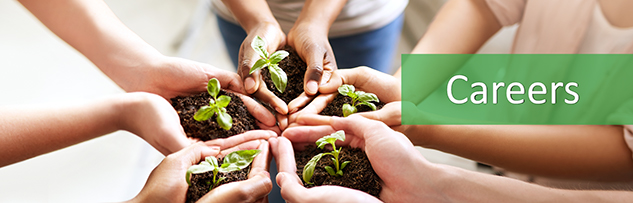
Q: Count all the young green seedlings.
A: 5